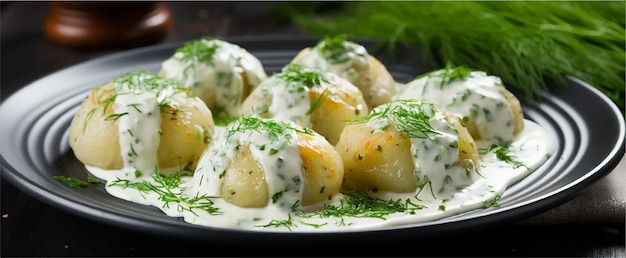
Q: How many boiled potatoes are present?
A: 7